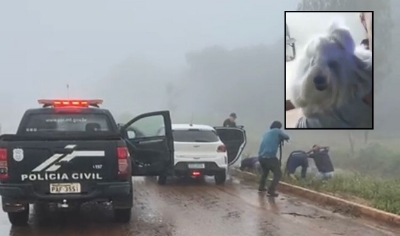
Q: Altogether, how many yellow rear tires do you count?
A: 0